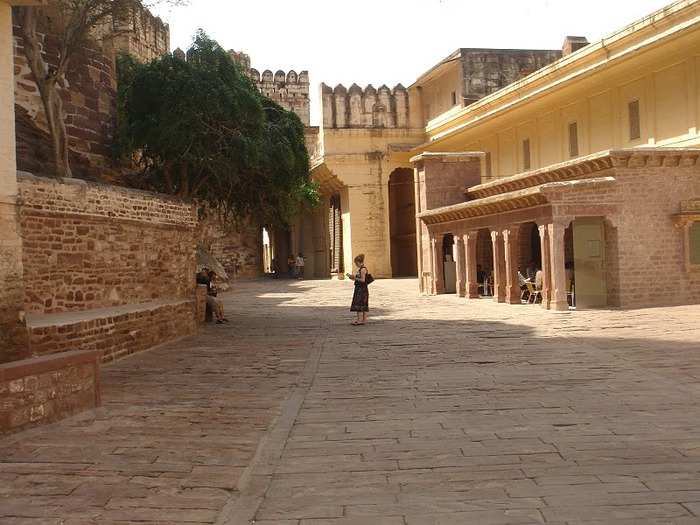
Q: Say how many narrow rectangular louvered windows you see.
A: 4